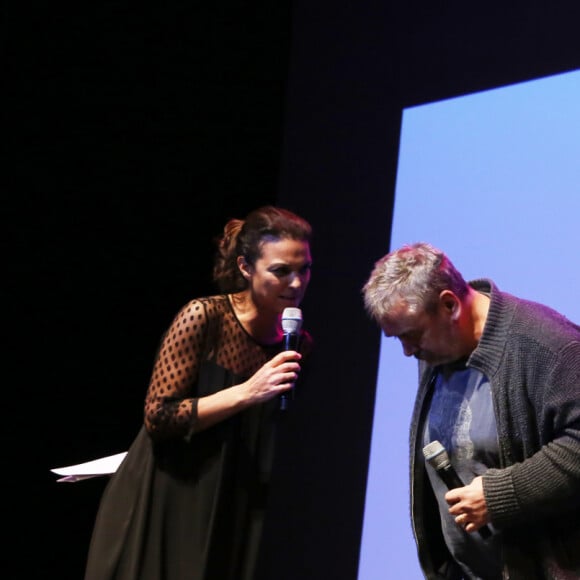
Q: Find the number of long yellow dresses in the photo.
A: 0